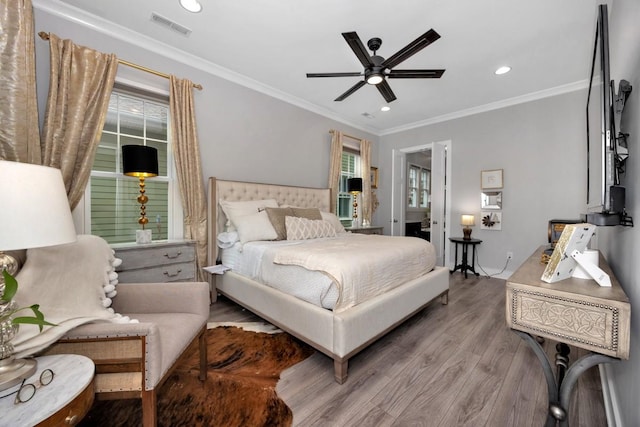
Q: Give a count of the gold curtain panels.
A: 5